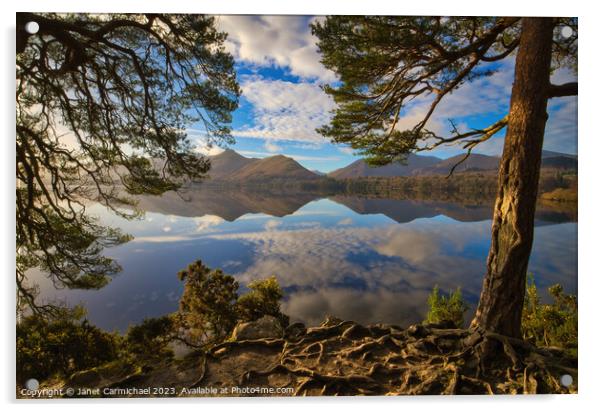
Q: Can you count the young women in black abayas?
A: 0